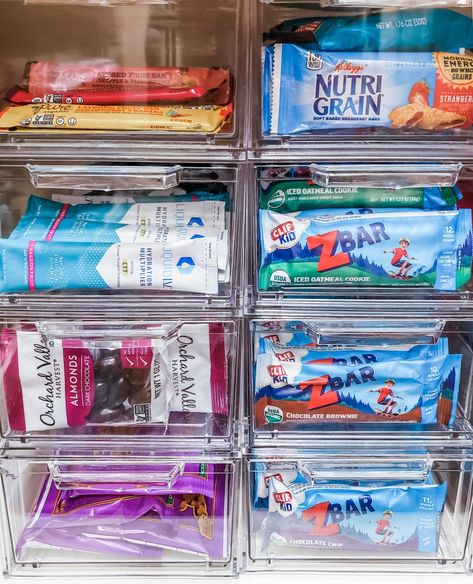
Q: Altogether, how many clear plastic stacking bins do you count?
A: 8